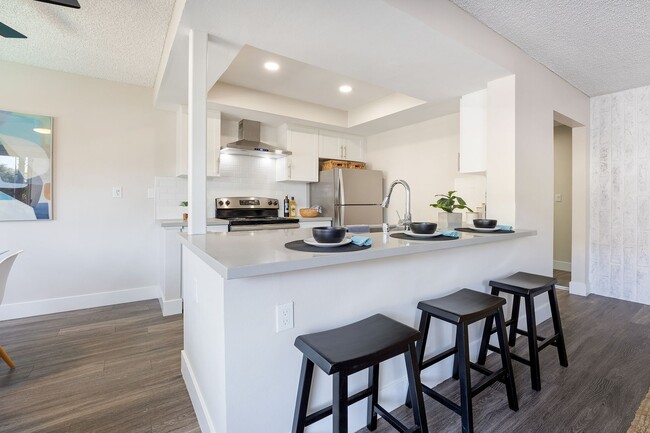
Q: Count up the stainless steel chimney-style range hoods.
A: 1